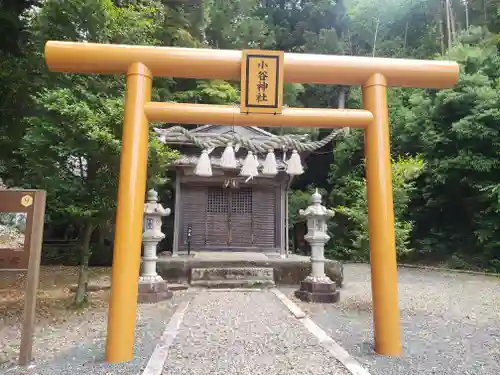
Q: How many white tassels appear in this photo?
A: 5